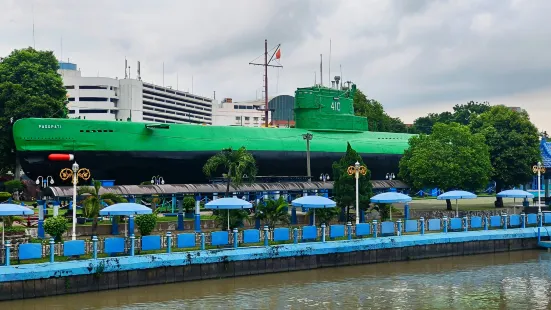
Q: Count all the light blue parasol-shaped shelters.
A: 7